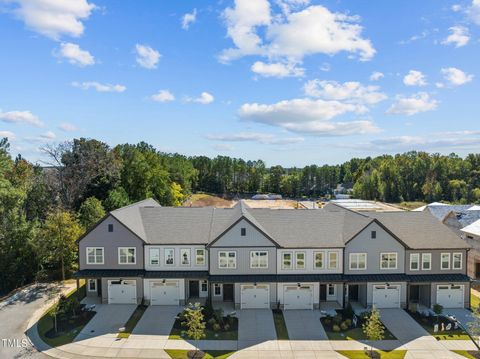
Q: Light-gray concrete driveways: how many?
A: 6